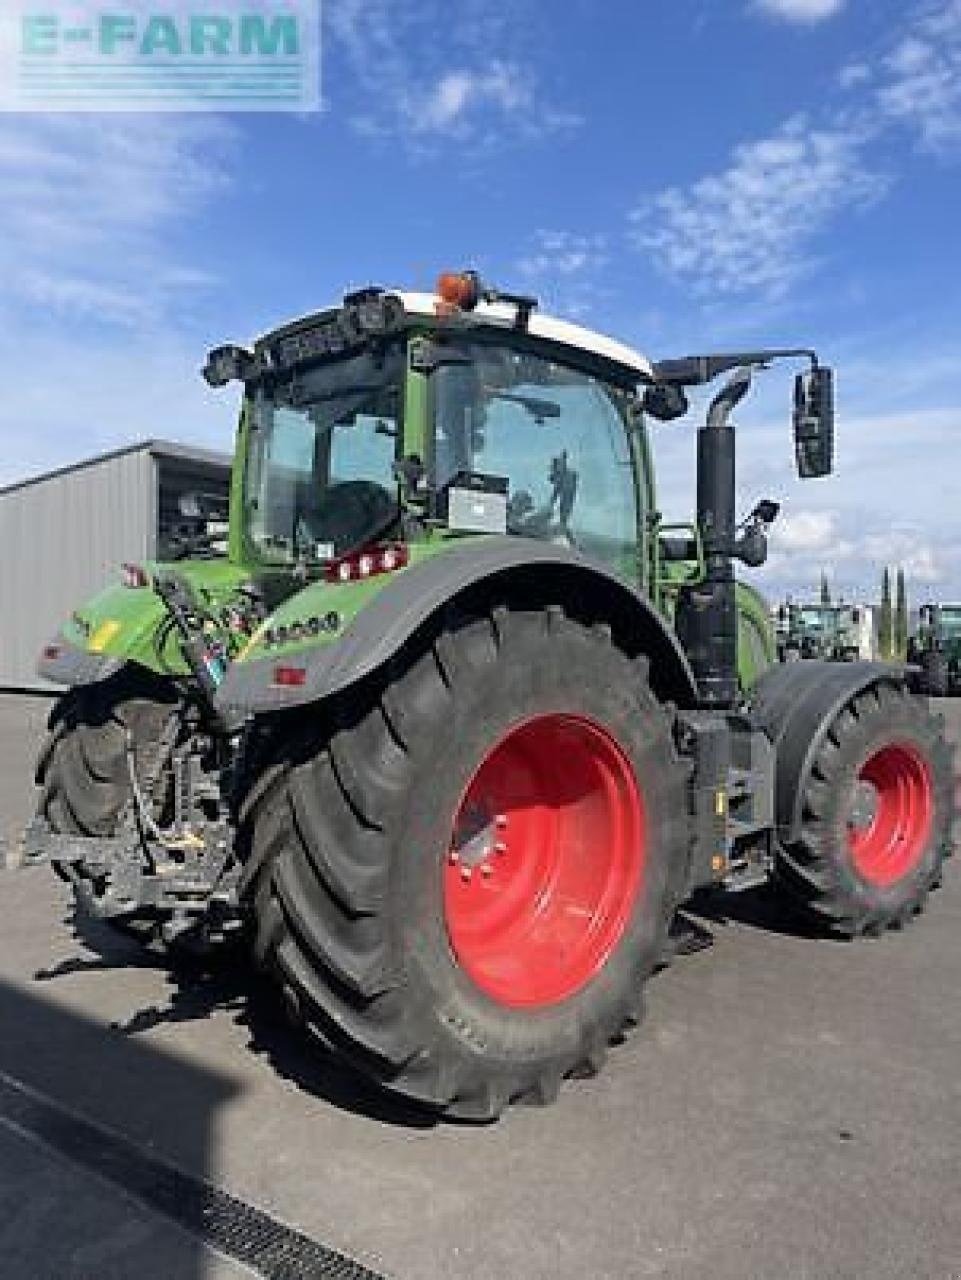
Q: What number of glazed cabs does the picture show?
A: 3